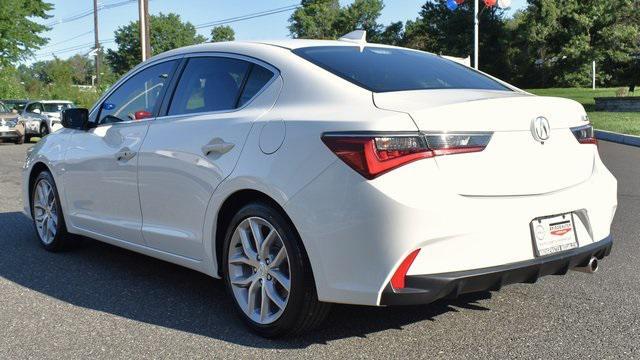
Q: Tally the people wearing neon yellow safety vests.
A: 0